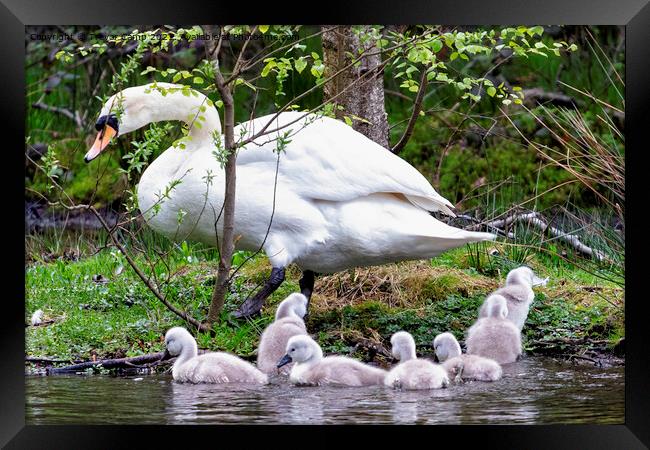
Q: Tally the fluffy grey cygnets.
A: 7